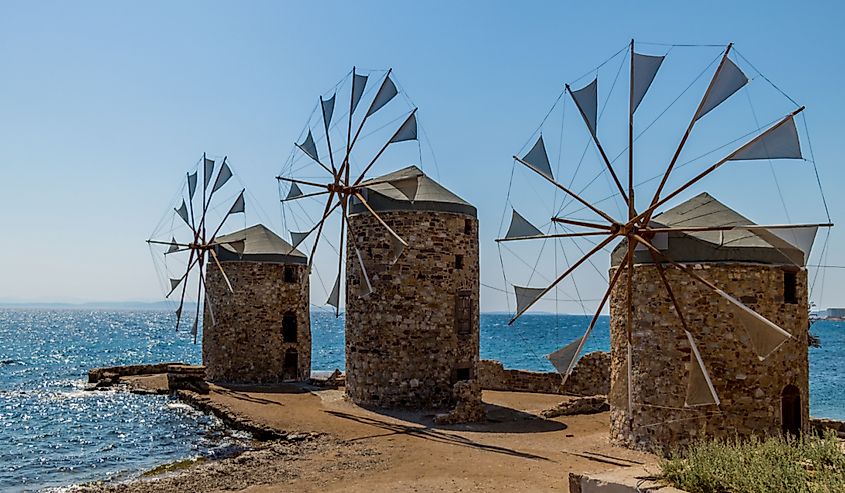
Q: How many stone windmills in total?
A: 3